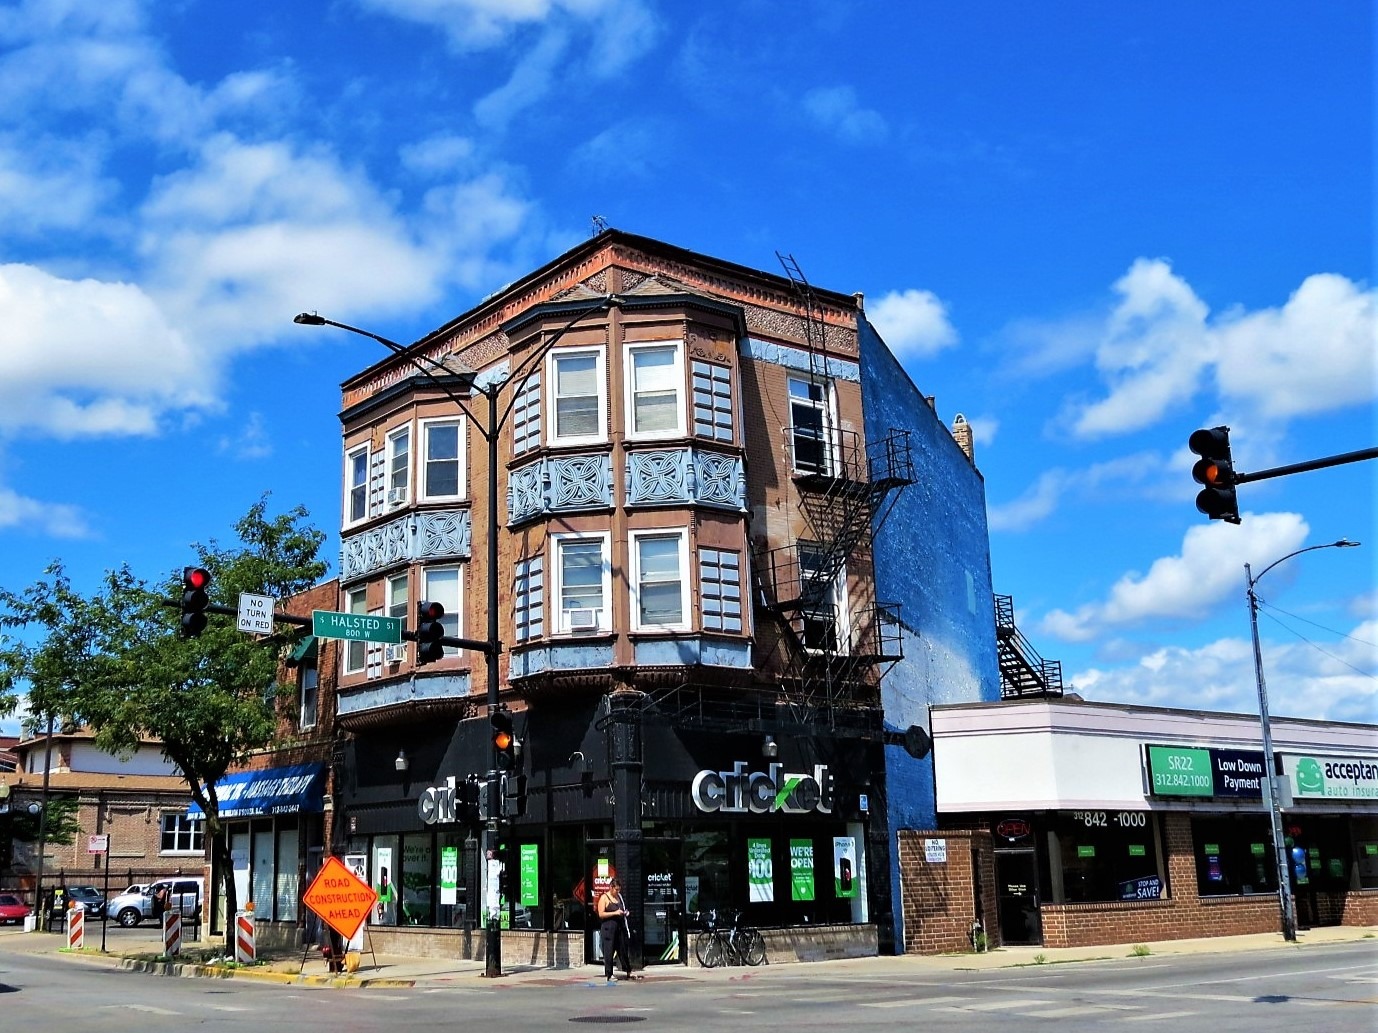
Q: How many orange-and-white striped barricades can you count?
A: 3